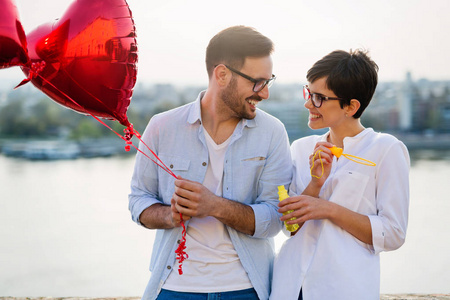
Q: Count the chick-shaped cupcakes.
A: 0